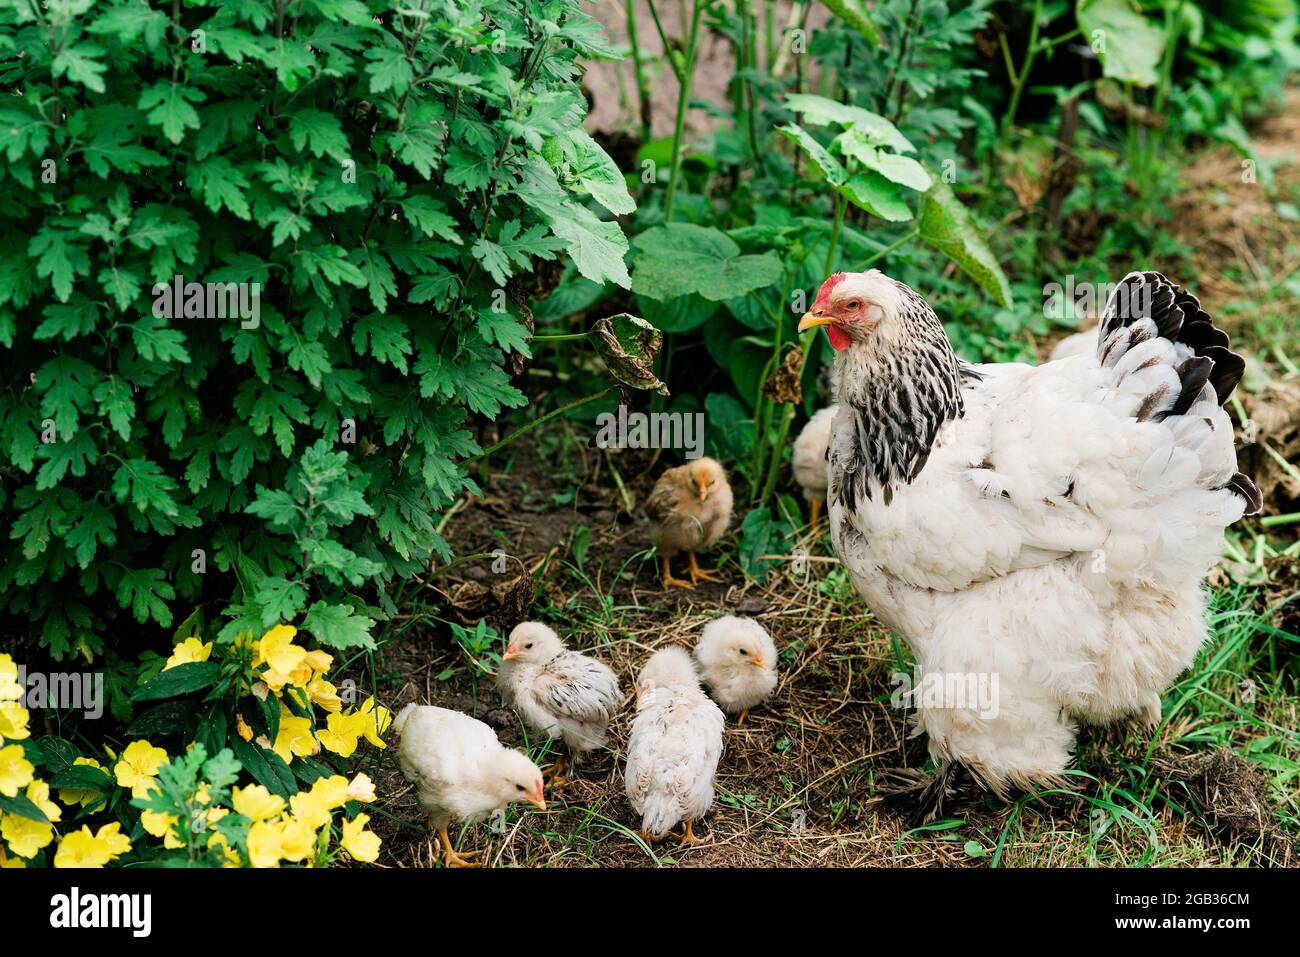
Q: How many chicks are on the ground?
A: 6